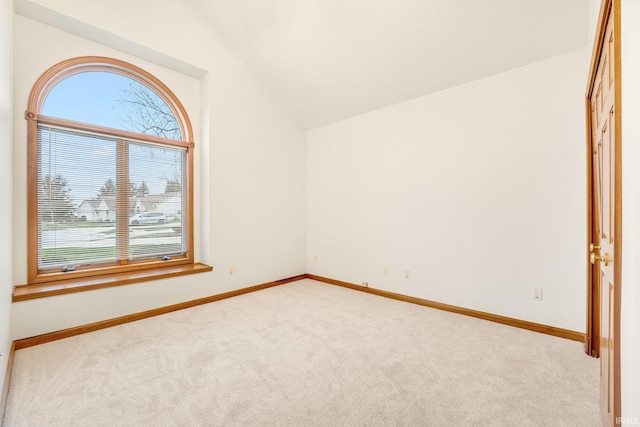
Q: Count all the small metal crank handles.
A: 2